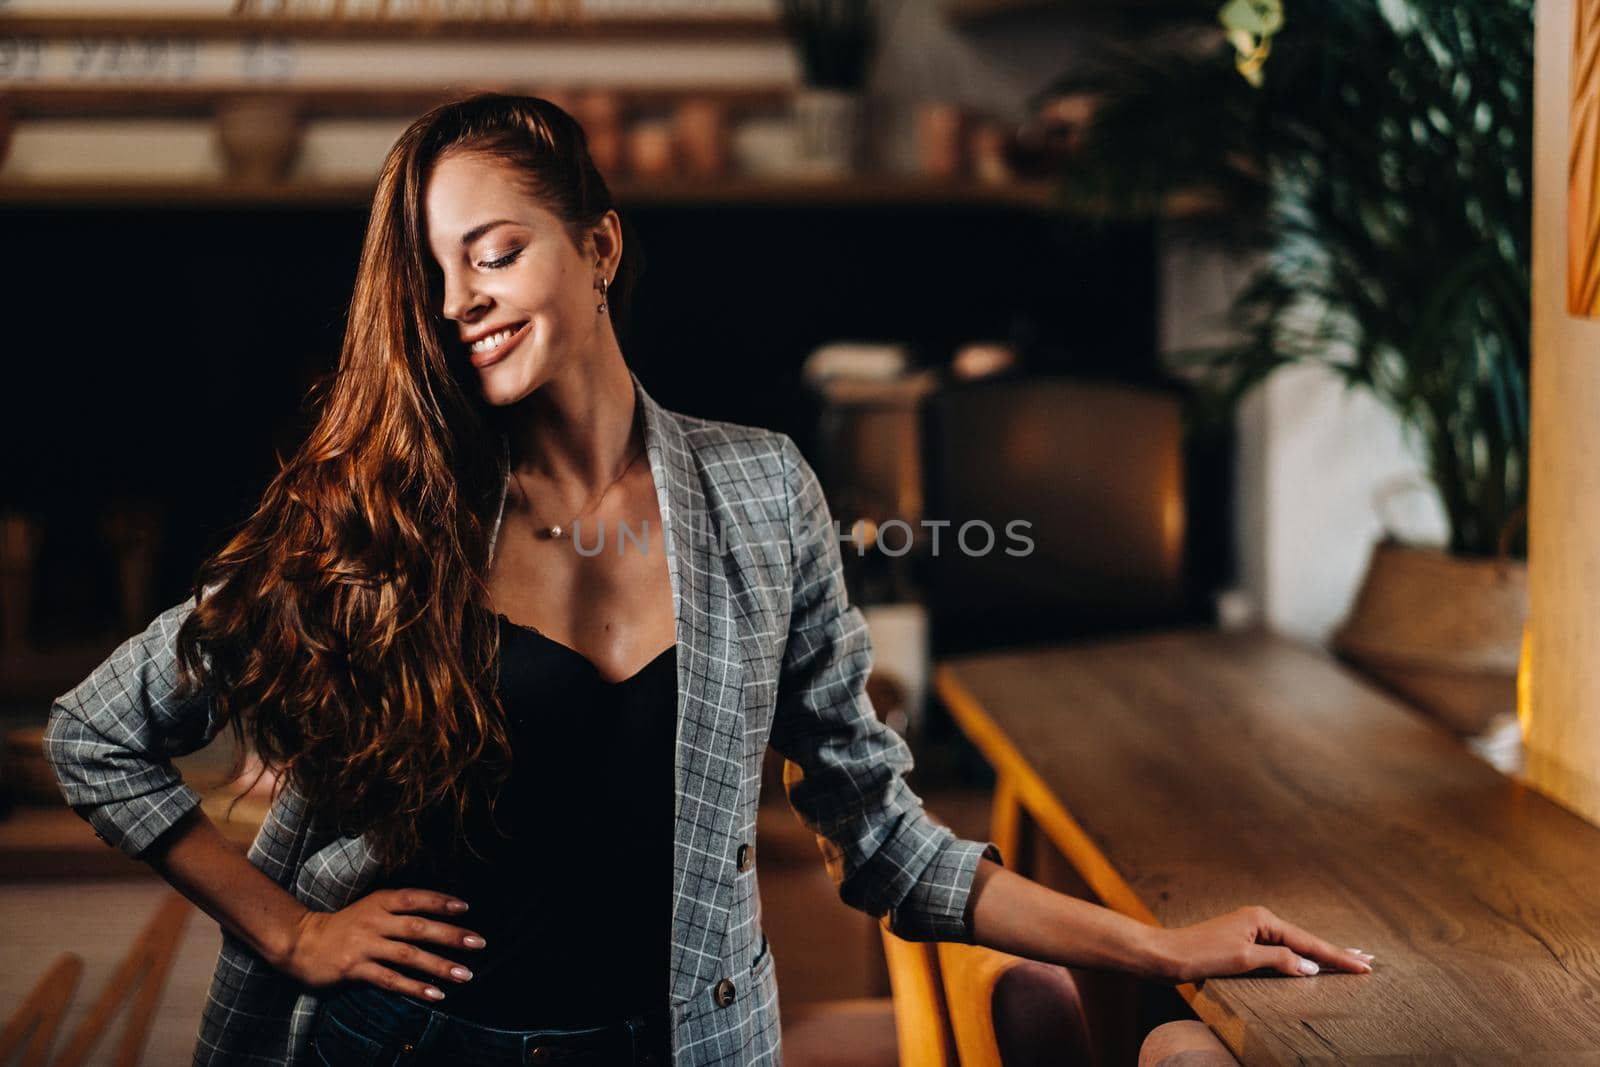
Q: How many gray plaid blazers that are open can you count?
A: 1